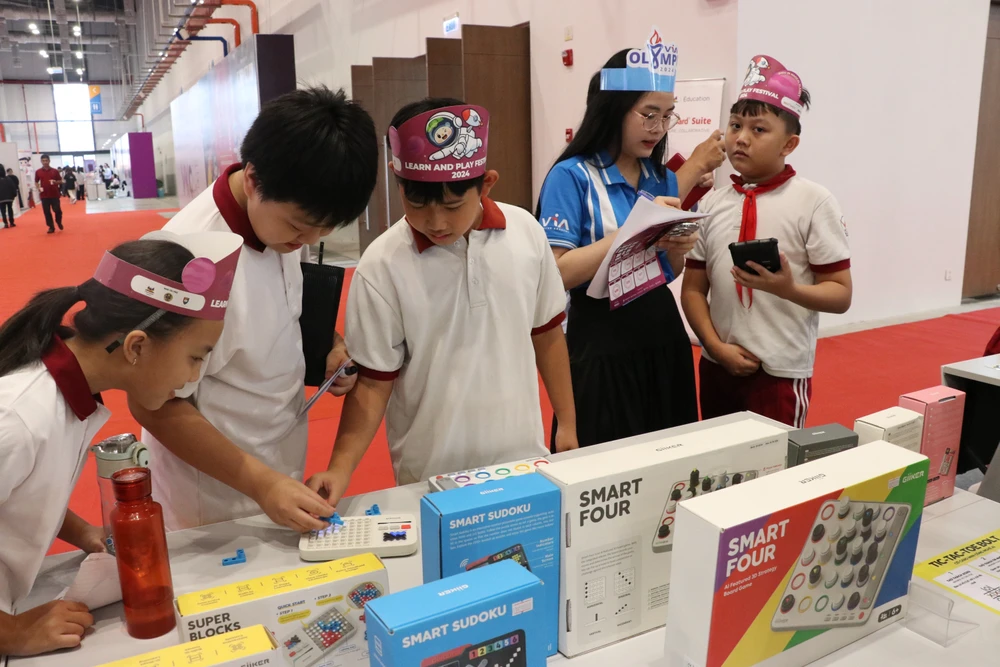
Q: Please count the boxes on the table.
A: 9